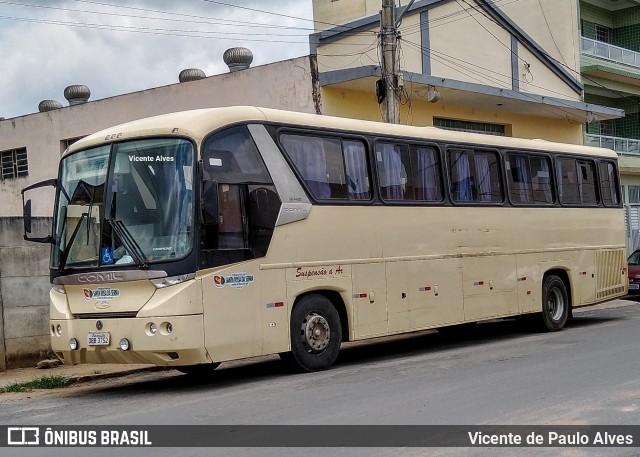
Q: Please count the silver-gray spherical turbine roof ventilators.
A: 4